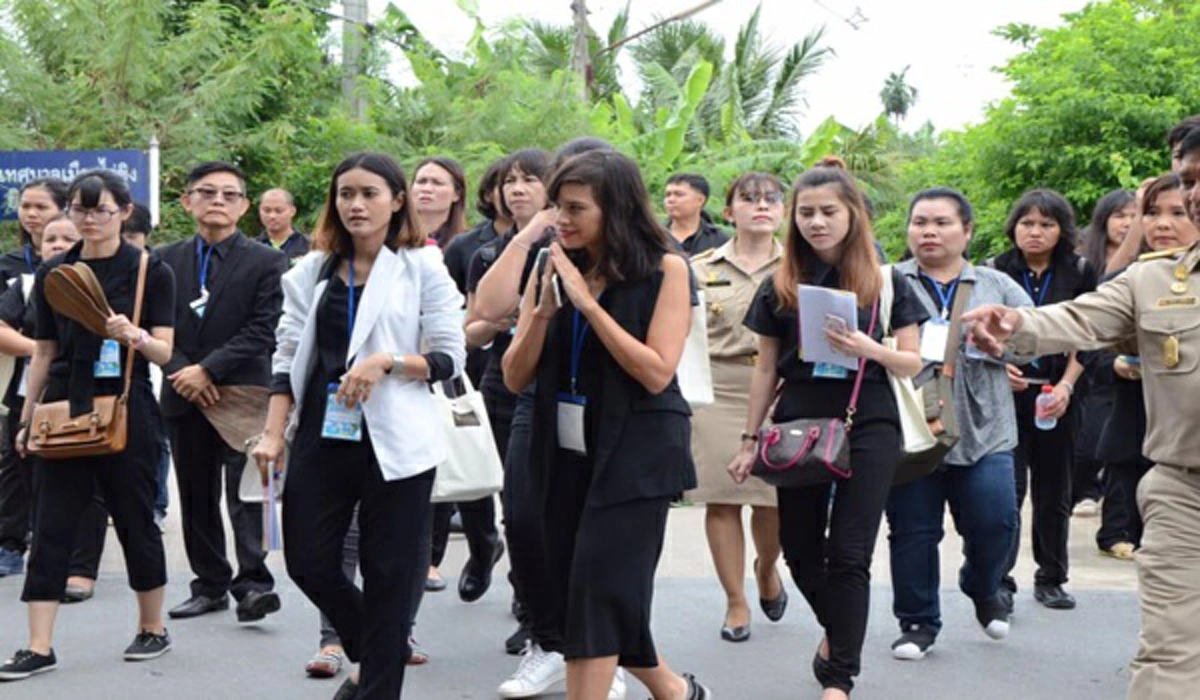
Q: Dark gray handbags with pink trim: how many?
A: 1